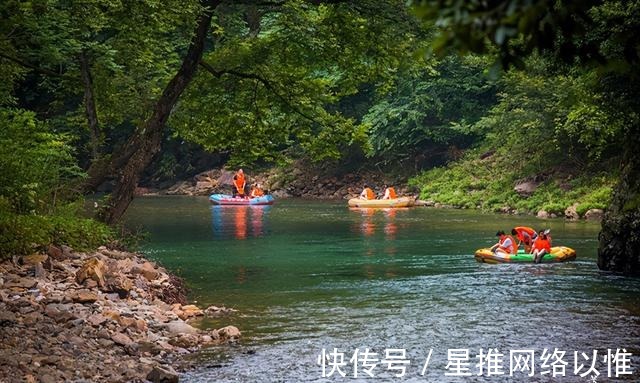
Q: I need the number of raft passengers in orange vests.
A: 7